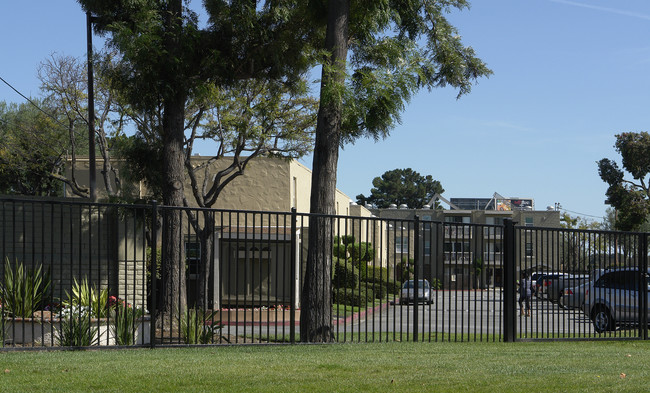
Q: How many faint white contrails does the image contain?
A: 1